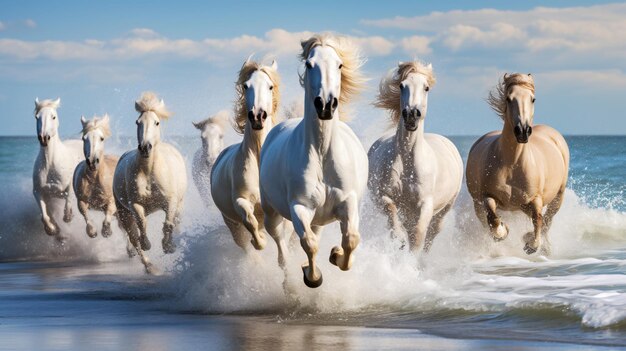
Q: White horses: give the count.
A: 6